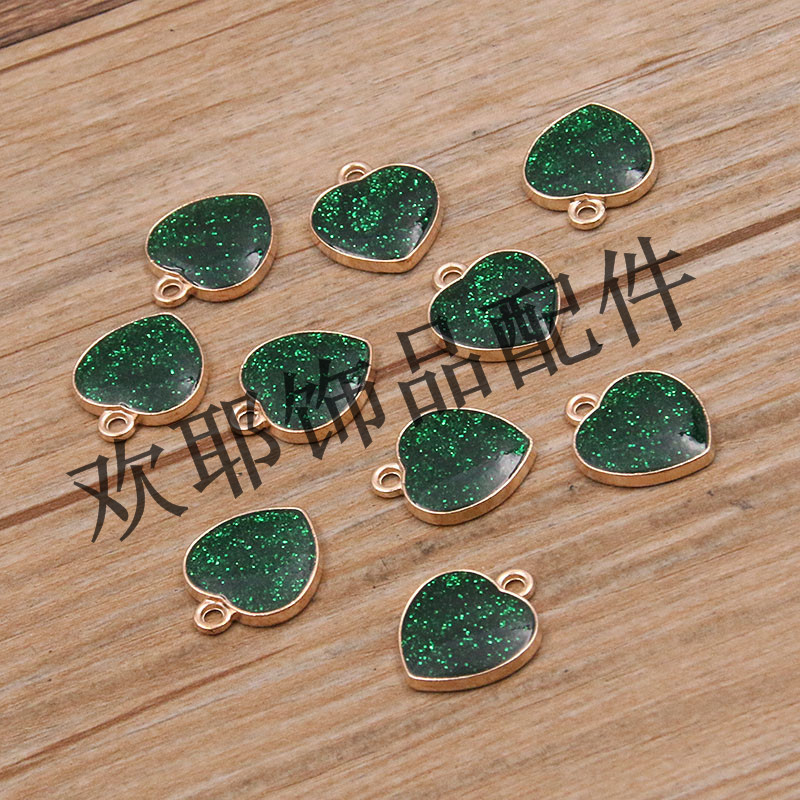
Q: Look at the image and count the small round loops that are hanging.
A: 10